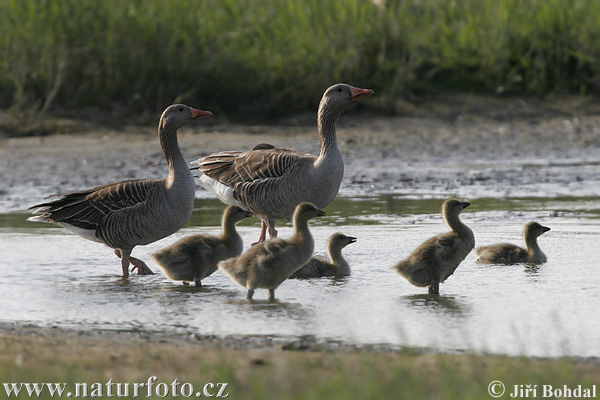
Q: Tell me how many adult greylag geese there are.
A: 2